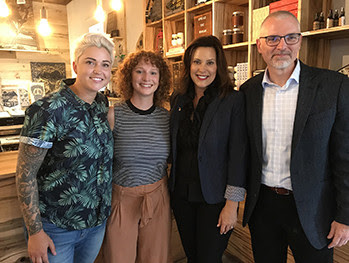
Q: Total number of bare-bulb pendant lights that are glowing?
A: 4